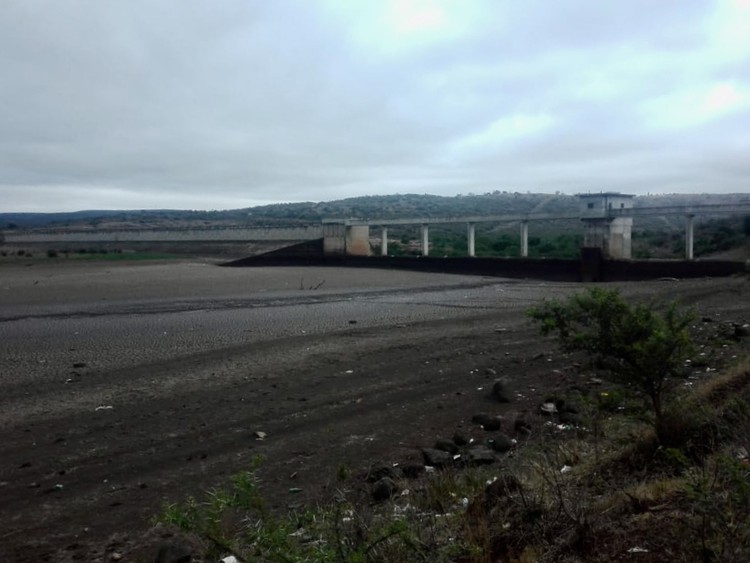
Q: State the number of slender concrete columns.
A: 5